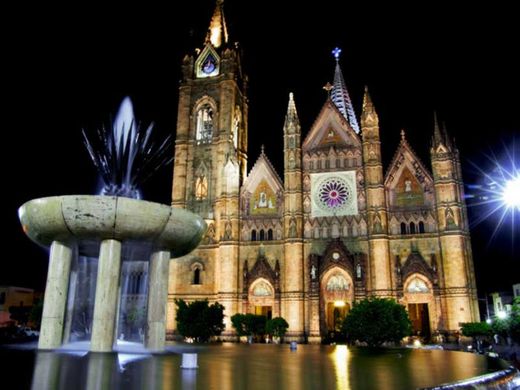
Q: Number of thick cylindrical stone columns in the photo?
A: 3